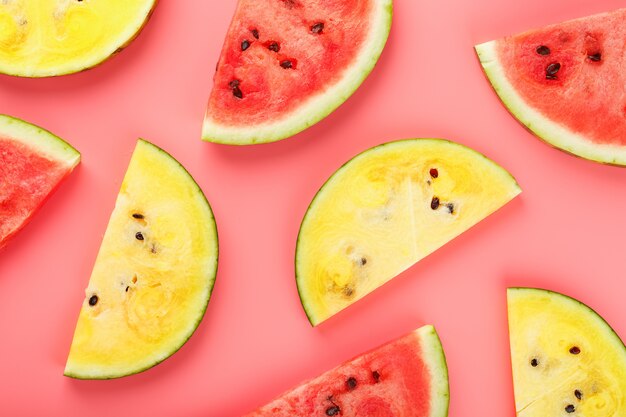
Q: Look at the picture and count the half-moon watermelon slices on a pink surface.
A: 8